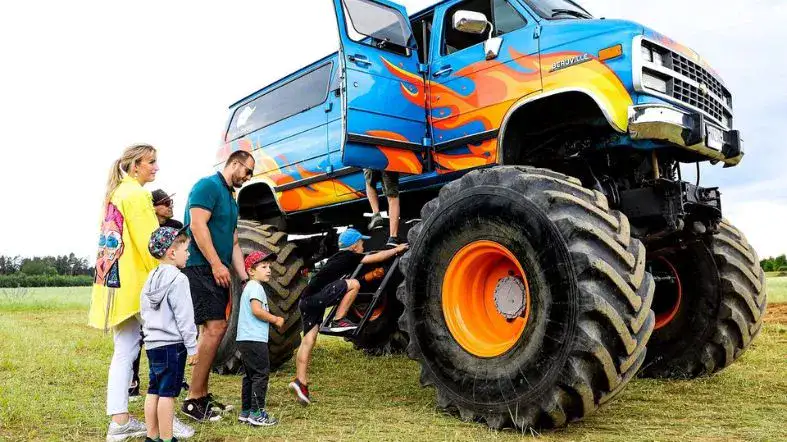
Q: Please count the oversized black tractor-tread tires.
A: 4